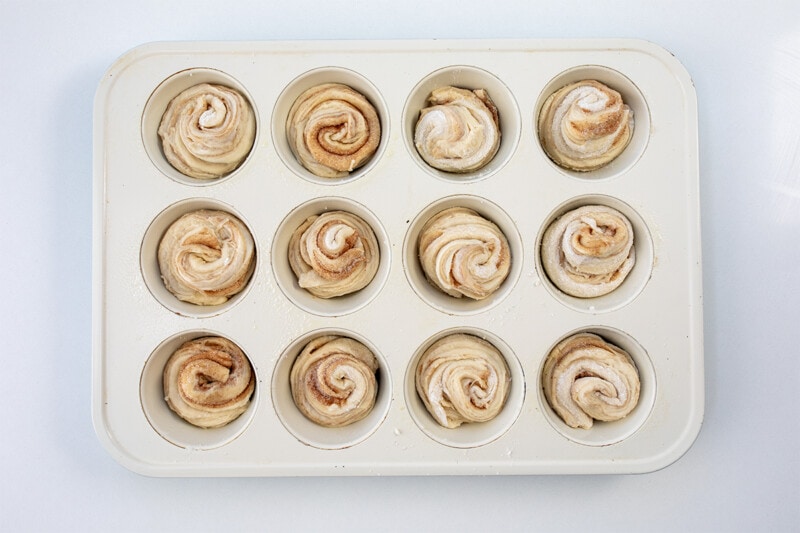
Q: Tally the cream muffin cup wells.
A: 12